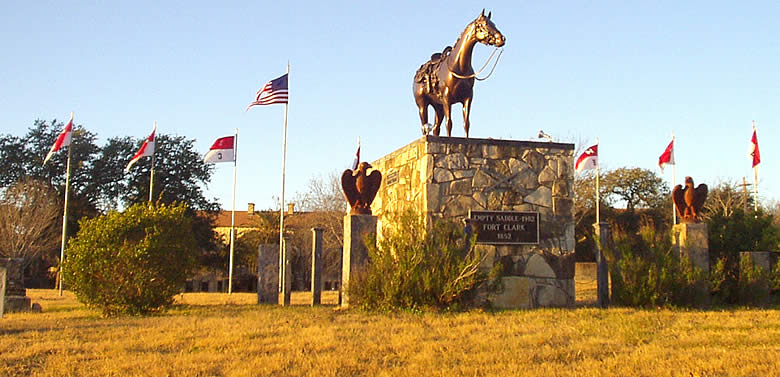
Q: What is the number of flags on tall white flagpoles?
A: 8